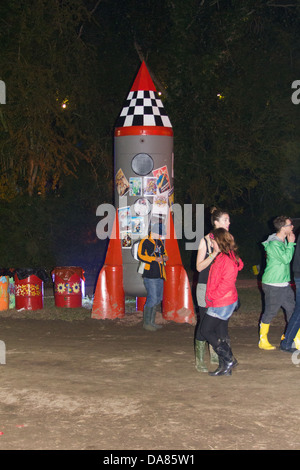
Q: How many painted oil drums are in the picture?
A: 4